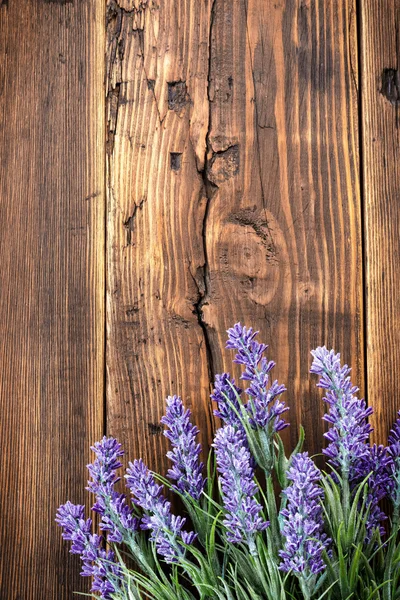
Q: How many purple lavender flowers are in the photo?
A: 11